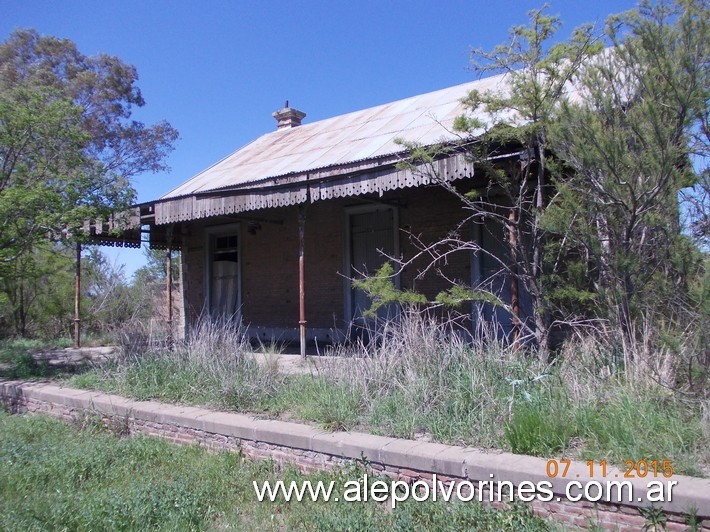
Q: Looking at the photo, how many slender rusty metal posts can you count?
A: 4